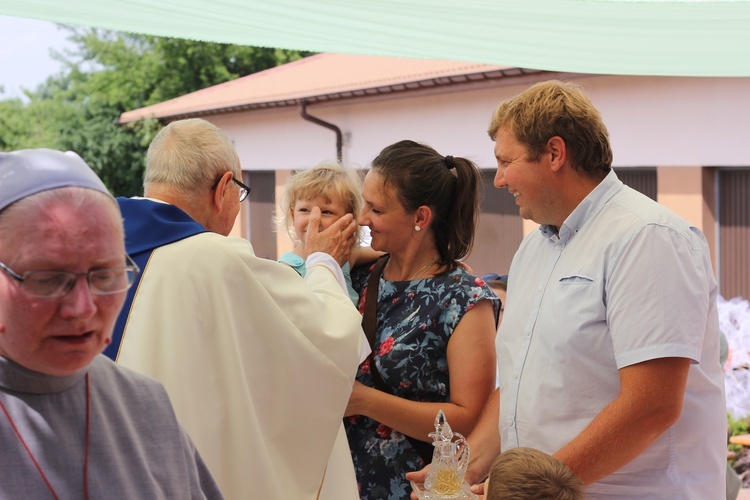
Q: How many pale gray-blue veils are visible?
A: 1